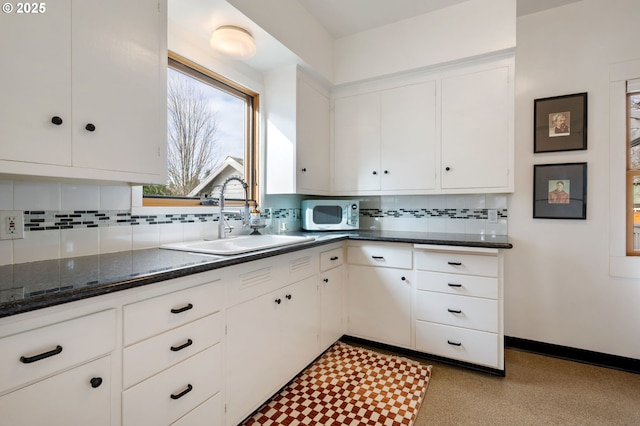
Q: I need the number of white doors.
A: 11